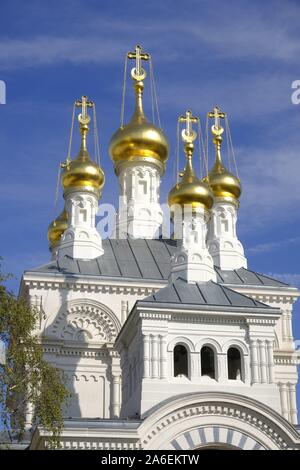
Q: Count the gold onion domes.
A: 5